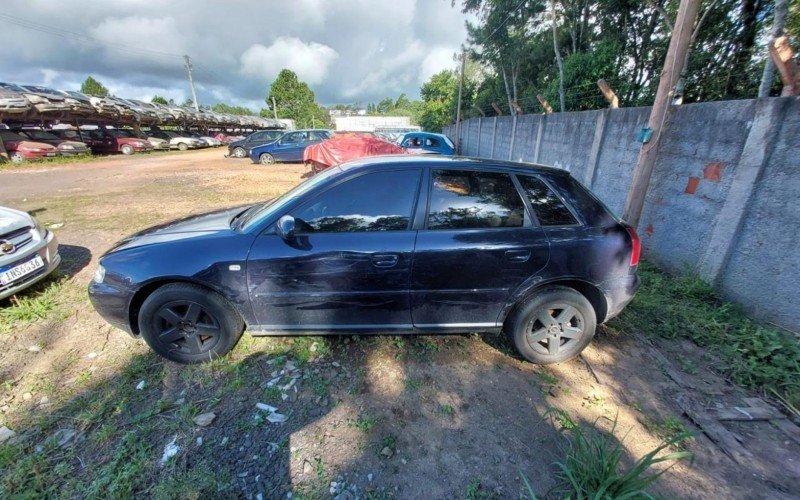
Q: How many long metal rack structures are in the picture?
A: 1